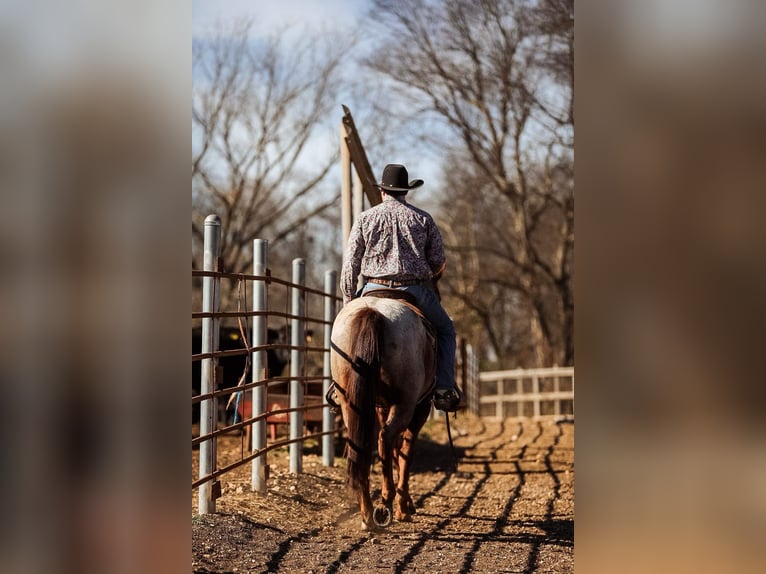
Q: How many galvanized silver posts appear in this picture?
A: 4